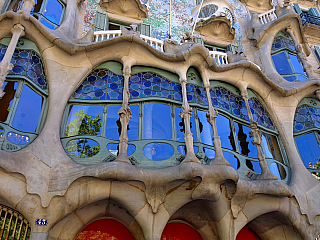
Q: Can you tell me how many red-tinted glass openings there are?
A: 3